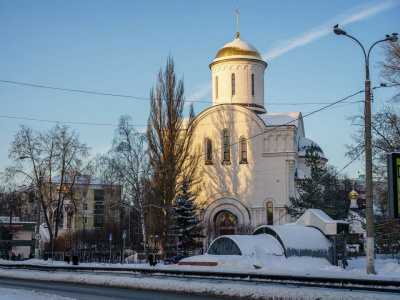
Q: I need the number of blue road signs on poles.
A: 2